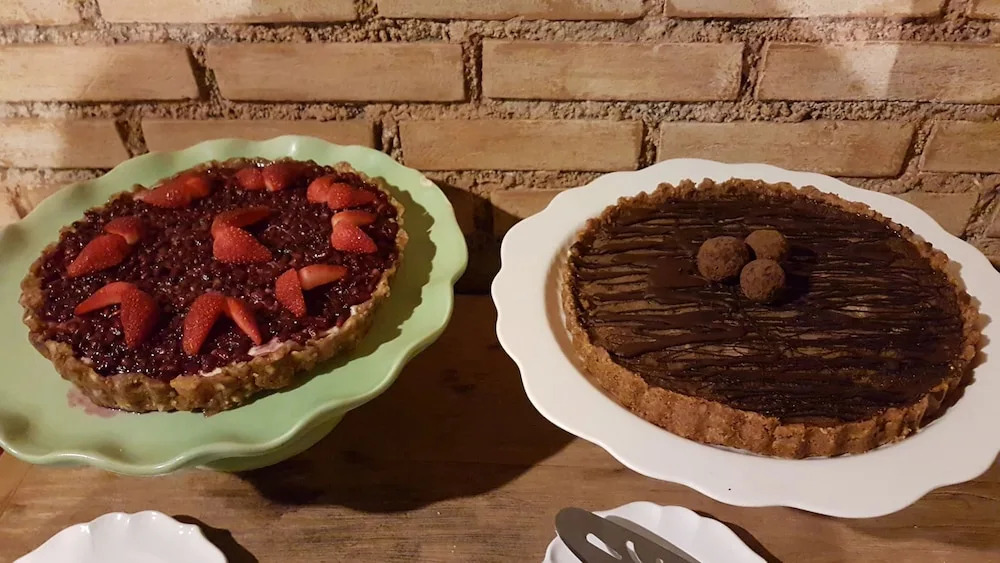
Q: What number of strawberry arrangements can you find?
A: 9